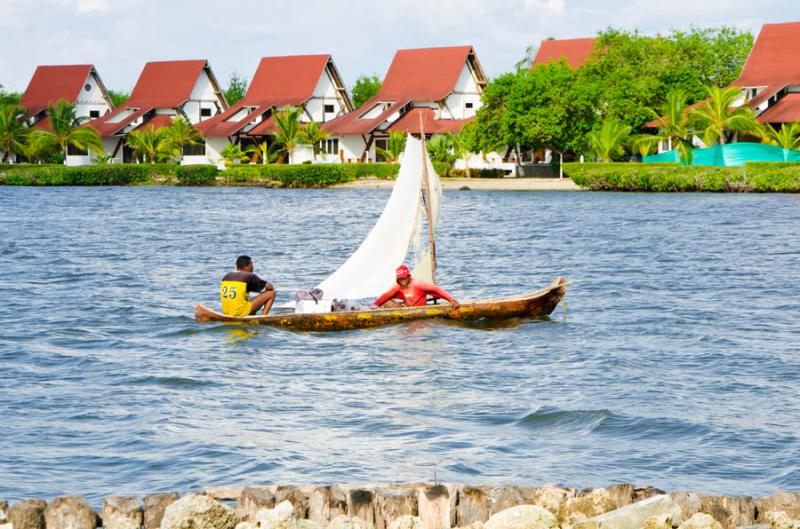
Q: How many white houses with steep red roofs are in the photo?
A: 6